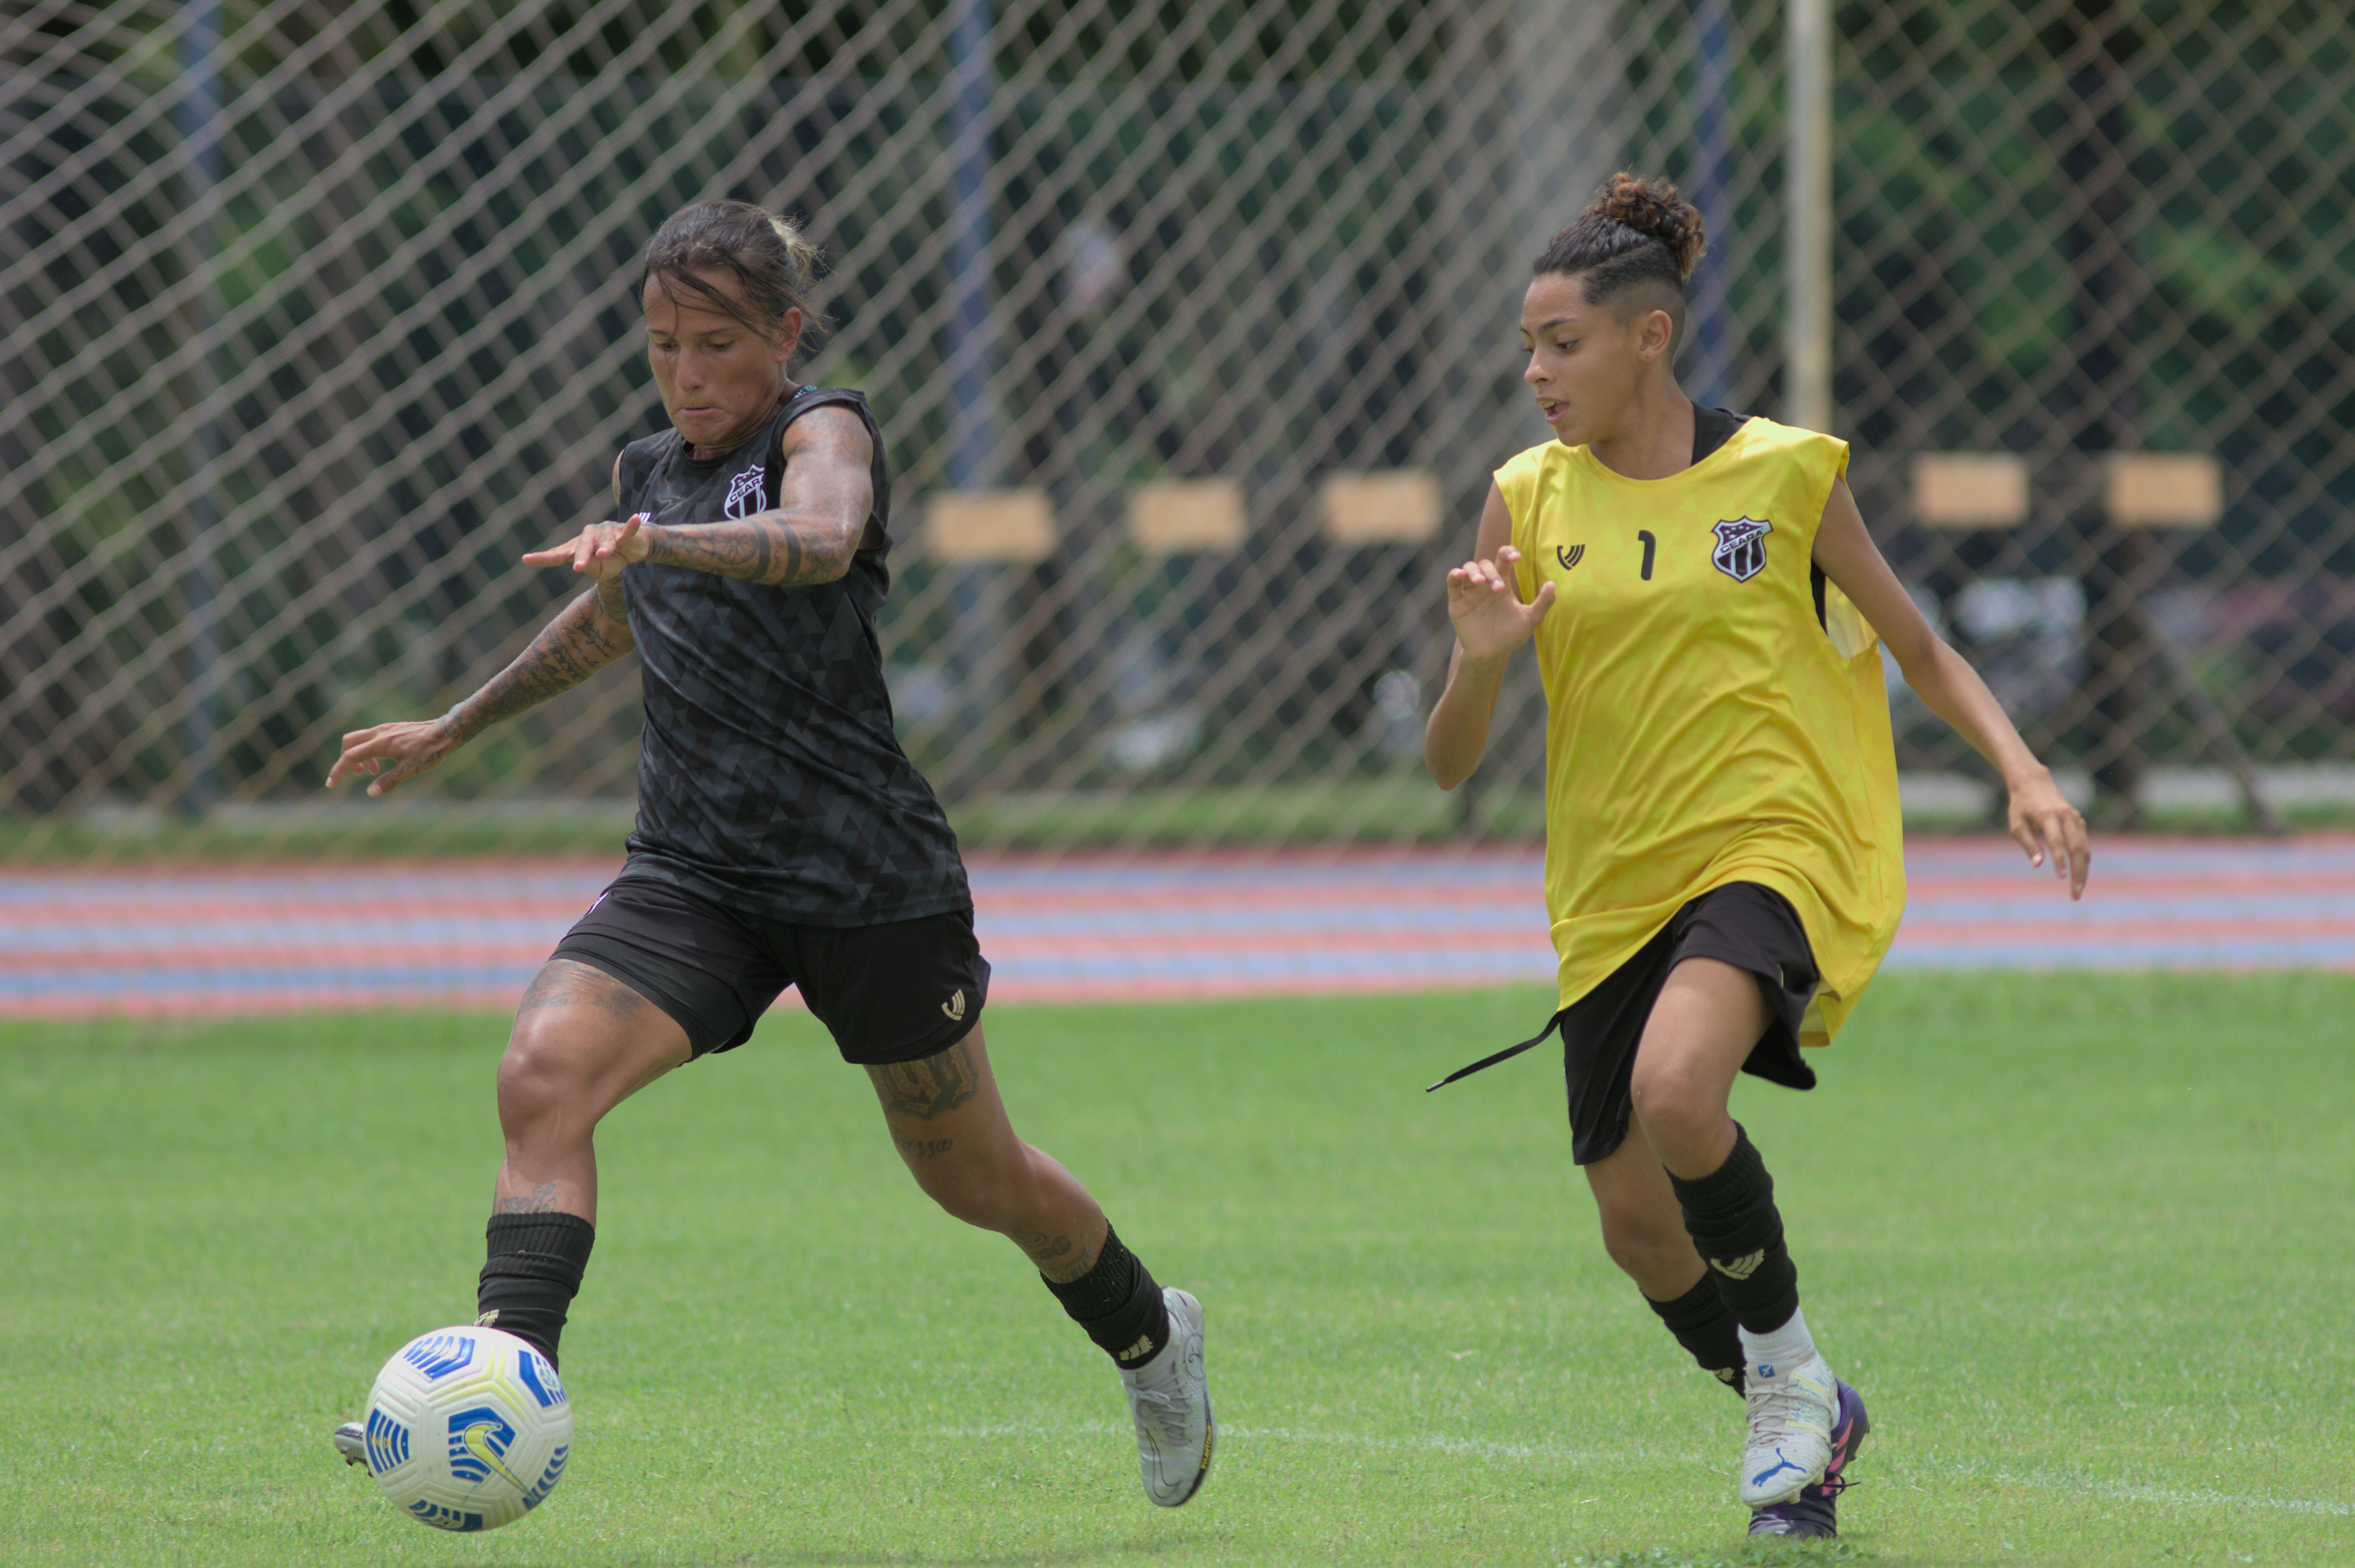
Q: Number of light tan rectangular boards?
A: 5